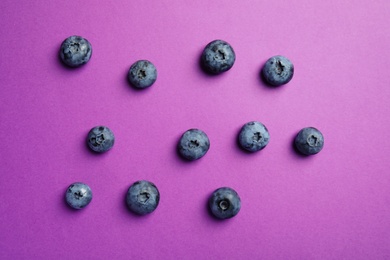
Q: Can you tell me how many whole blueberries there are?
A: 11